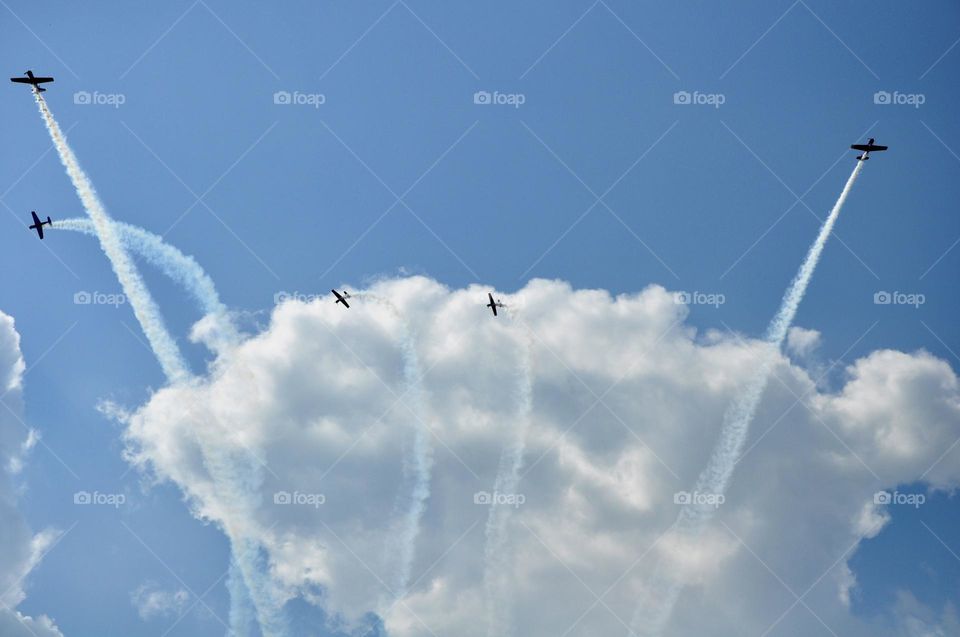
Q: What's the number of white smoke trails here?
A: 5